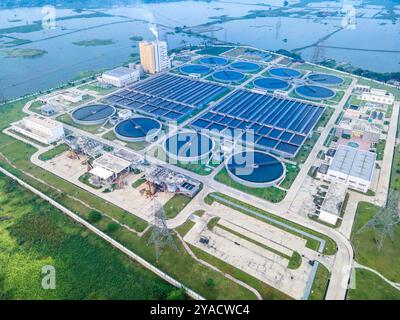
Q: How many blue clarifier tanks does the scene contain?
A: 12